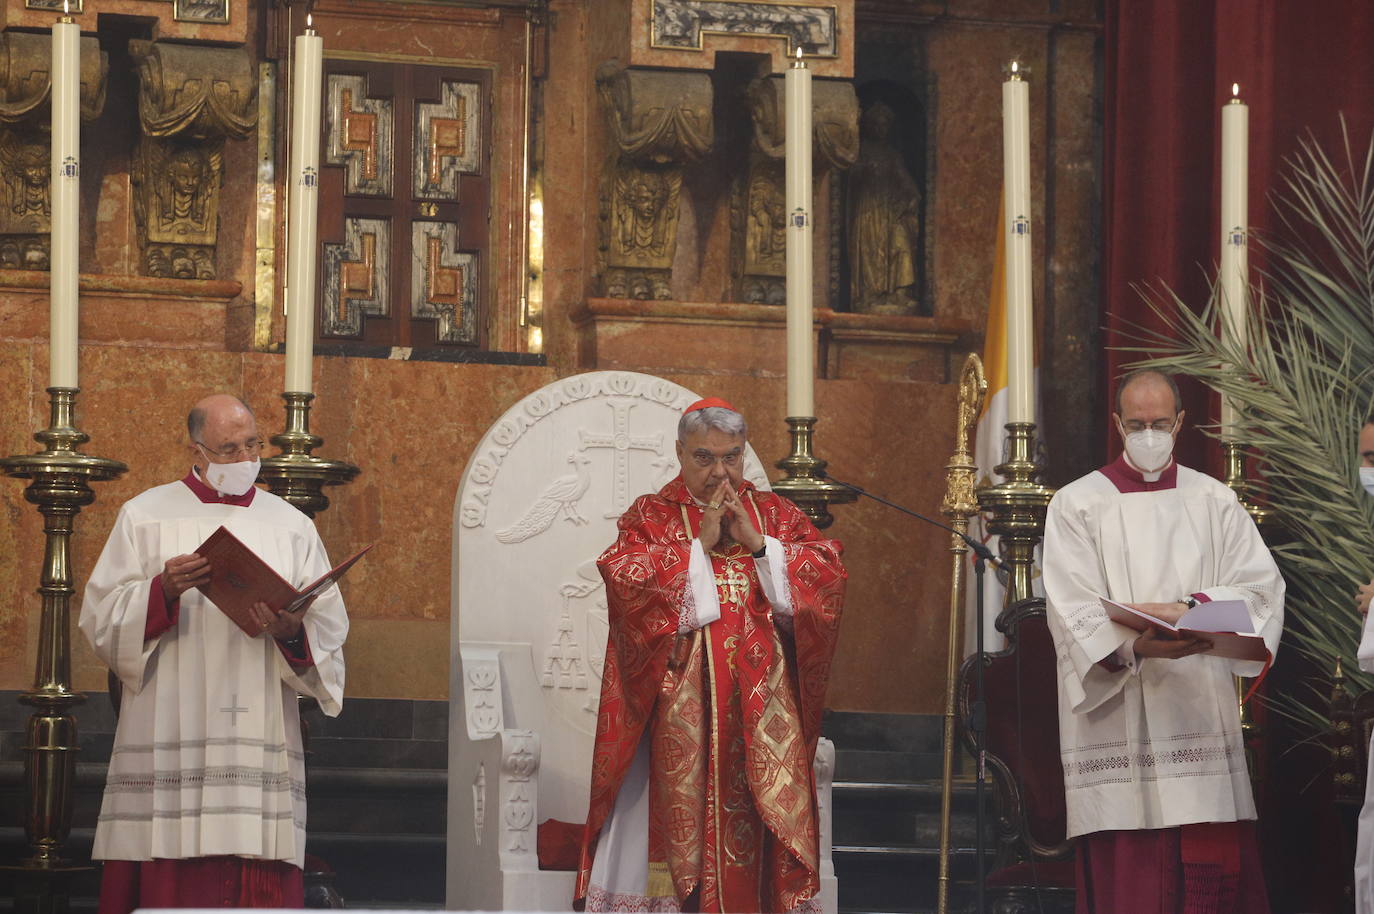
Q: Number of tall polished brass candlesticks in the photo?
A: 5